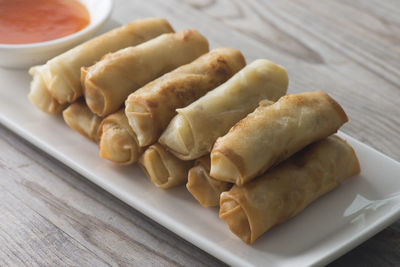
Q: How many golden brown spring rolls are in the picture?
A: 11